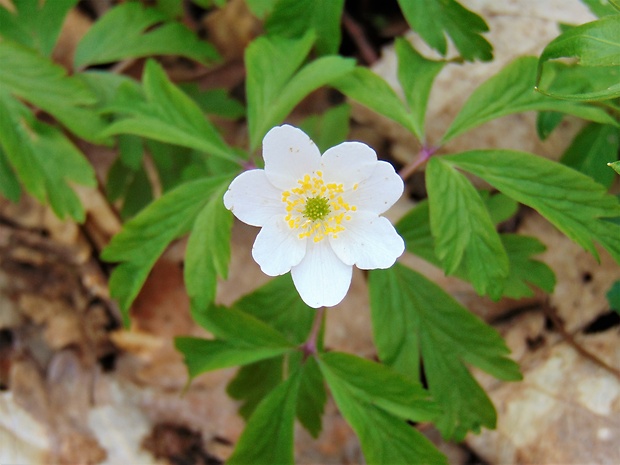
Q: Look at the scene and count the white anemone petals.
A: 7